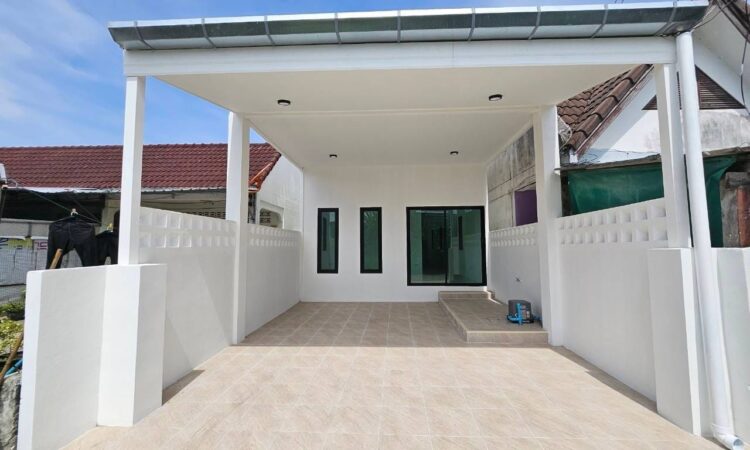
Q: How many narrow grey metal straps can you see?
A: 9